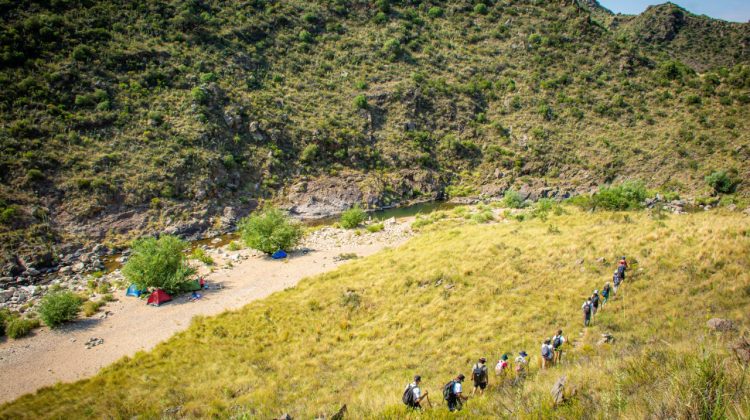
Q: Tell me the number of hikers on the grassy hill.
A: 12